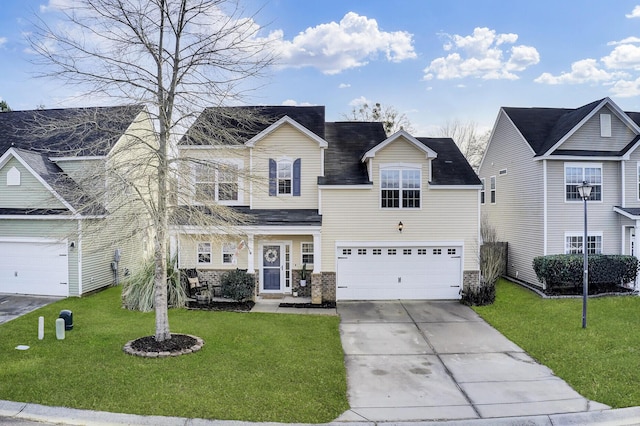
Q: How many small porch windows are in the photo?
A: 3